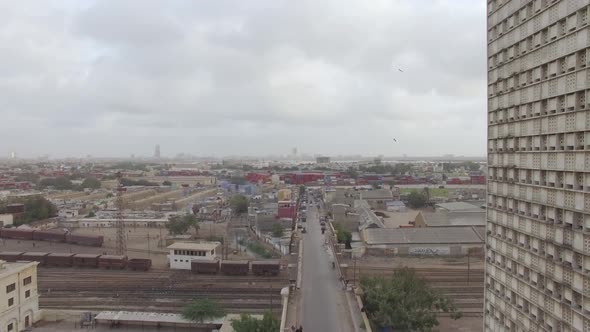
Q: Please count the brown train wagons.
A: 12